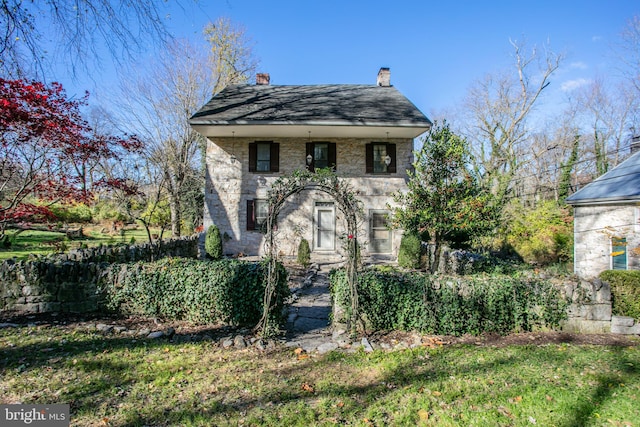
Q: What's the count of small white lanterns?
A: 3